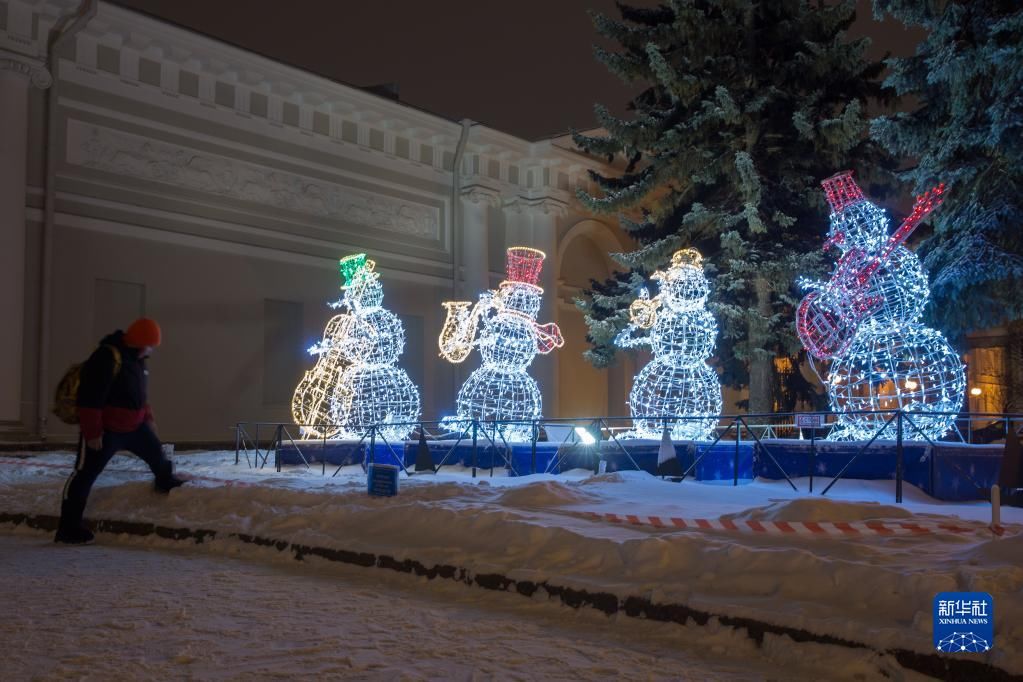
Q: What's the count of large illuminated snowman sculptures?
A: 4